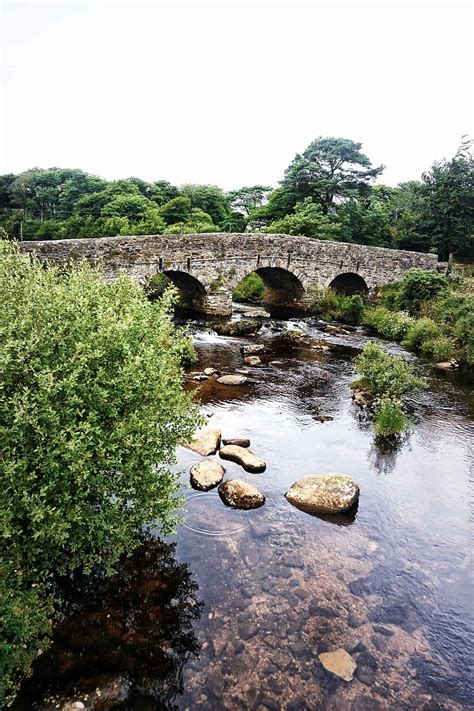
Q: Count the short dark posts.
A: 6